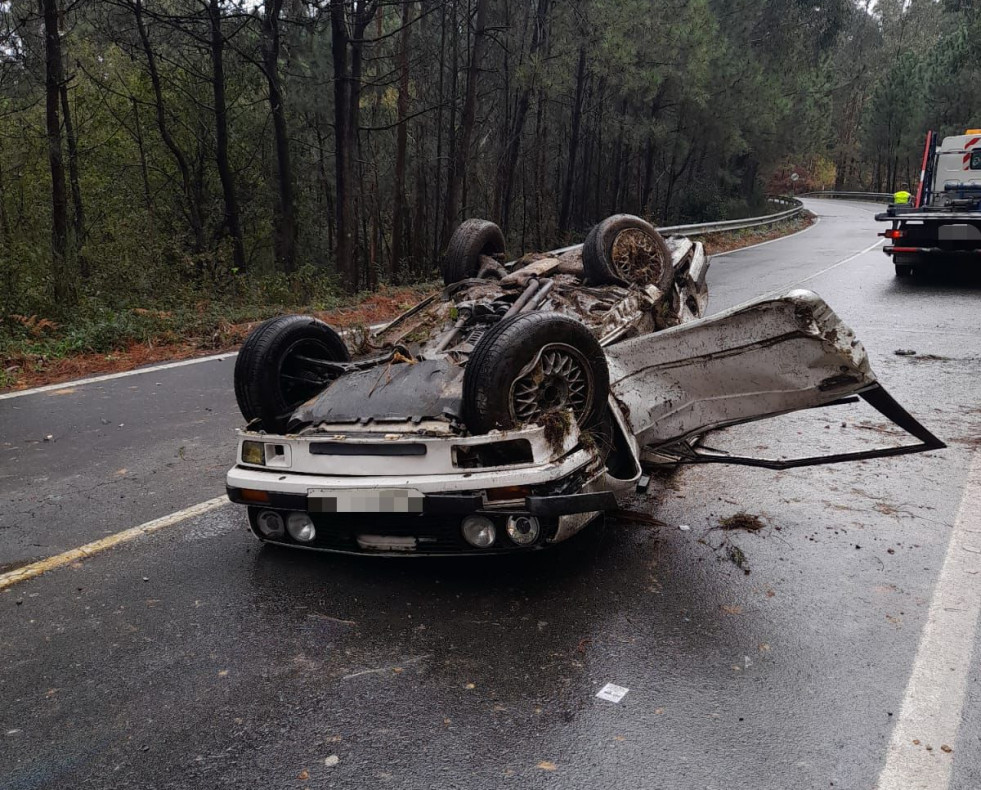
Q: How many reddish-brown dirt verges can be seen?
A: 1